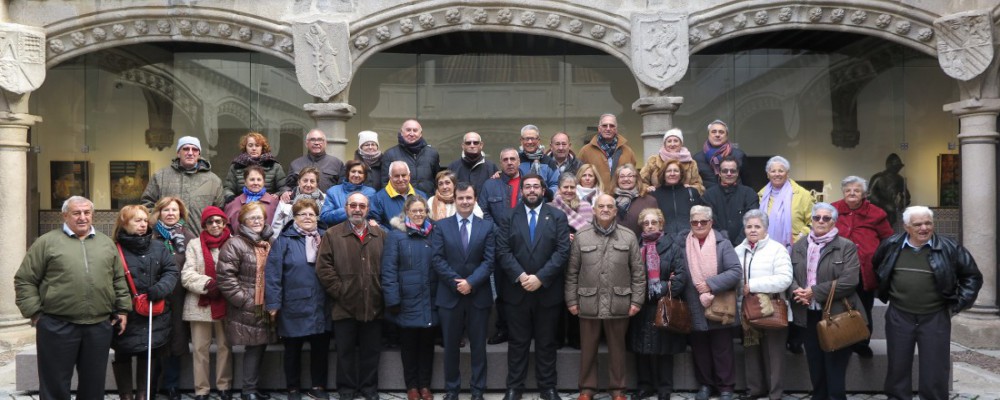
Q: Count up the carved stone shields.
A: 4